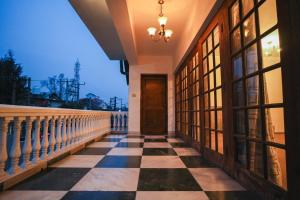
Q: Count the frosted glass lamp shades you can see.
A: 3